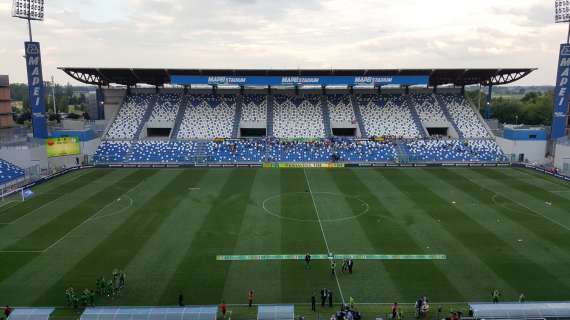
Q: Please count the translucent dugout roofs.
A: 4